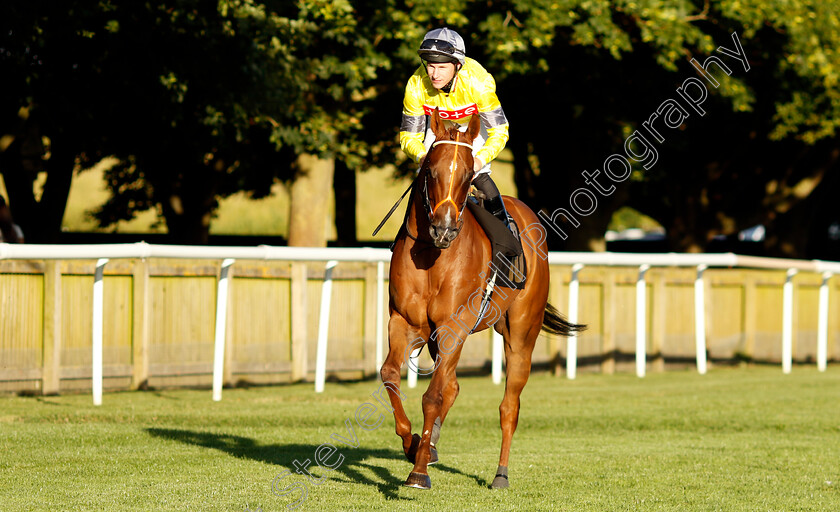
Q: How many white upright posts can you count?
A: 11